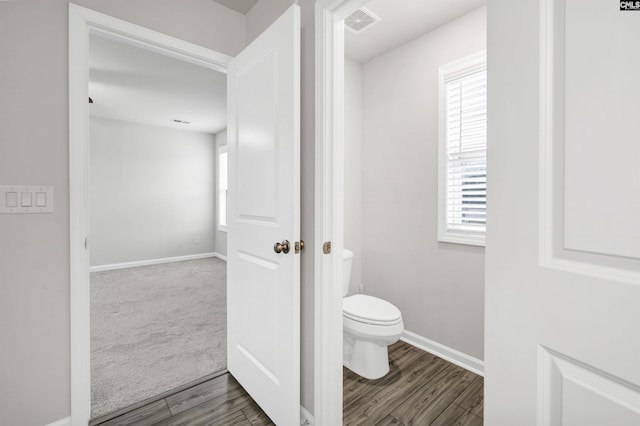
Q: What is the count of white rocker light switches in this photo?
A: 3